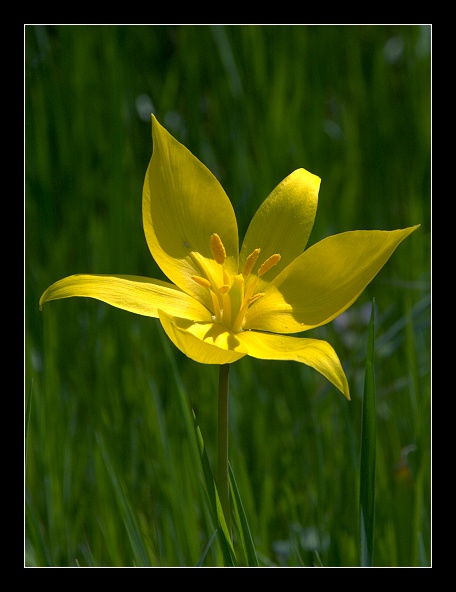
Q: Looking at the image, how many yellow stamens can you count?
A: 6